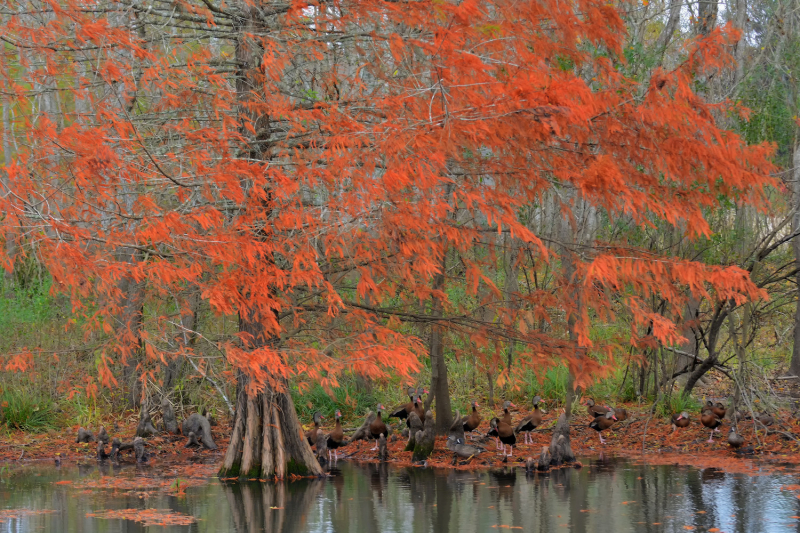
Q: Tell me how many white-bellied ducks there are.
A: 0